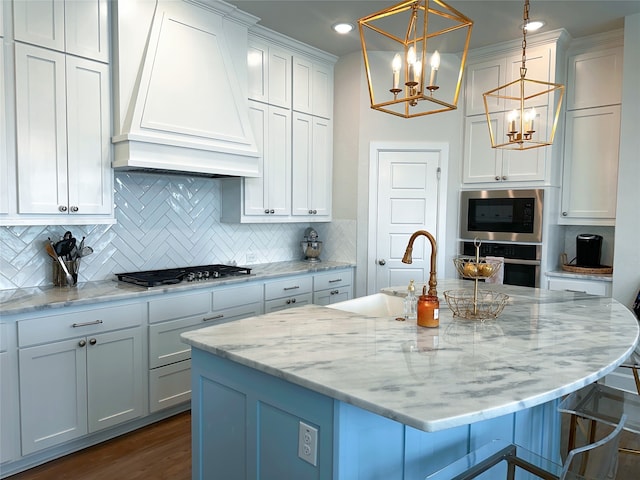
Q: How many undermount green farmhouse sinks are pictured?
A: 0